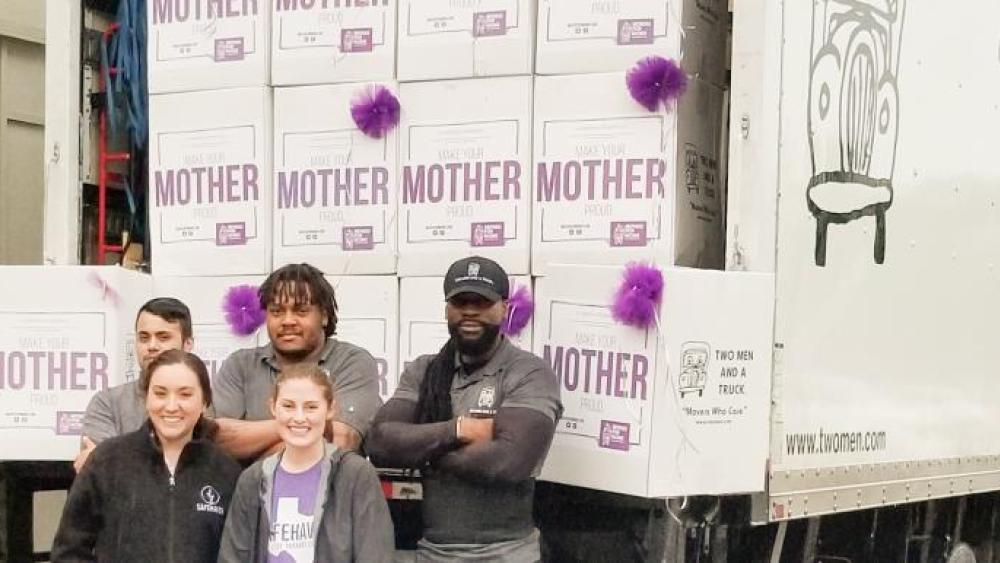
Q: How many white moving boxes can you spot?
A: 13